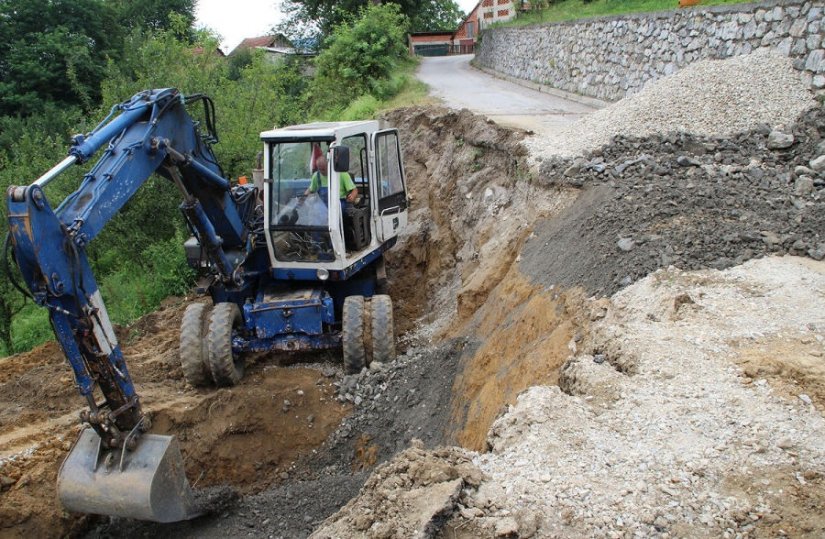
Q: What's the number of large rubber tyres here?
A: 4